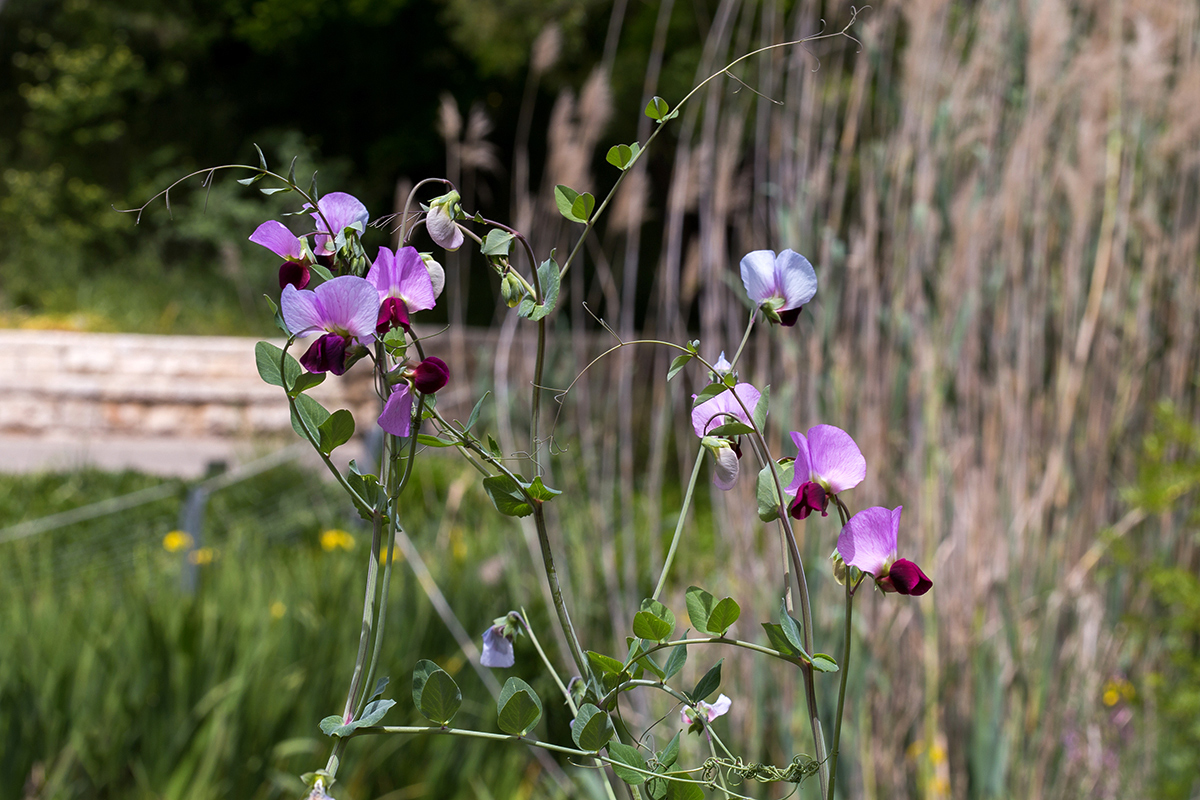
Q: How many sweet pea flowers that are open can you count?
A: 9